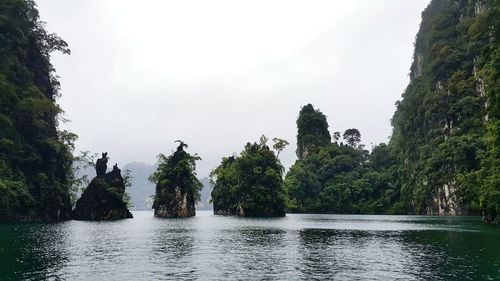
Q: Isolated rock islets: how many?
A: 3